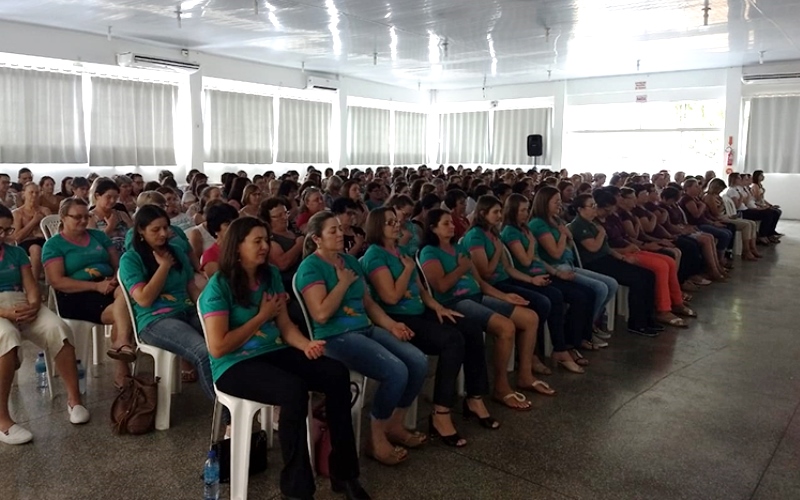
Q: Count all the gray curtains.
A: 9